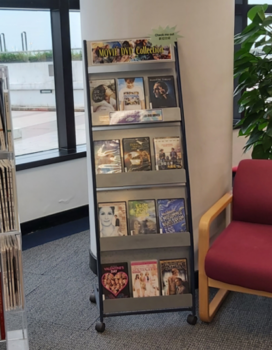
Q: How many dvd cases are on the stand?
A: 12